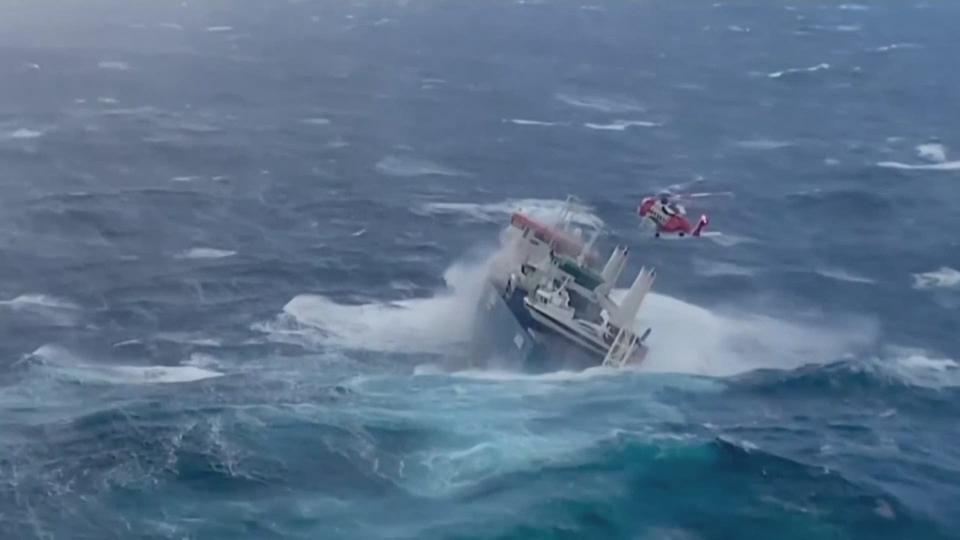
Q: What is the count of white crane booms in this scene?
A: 2